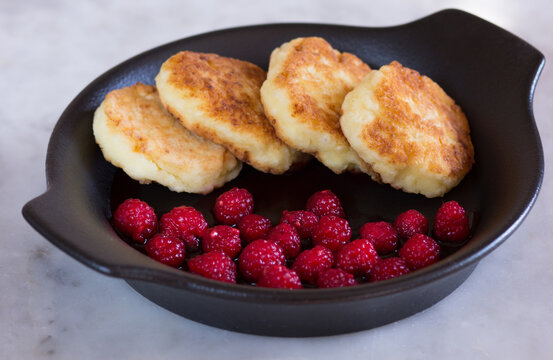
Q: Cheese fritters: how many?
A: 4